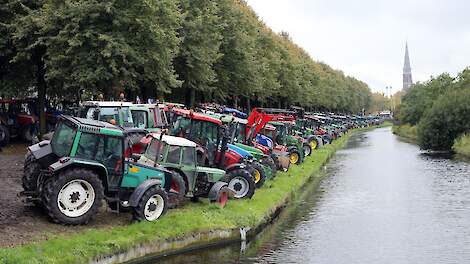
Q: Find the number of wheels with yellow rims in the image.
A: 3